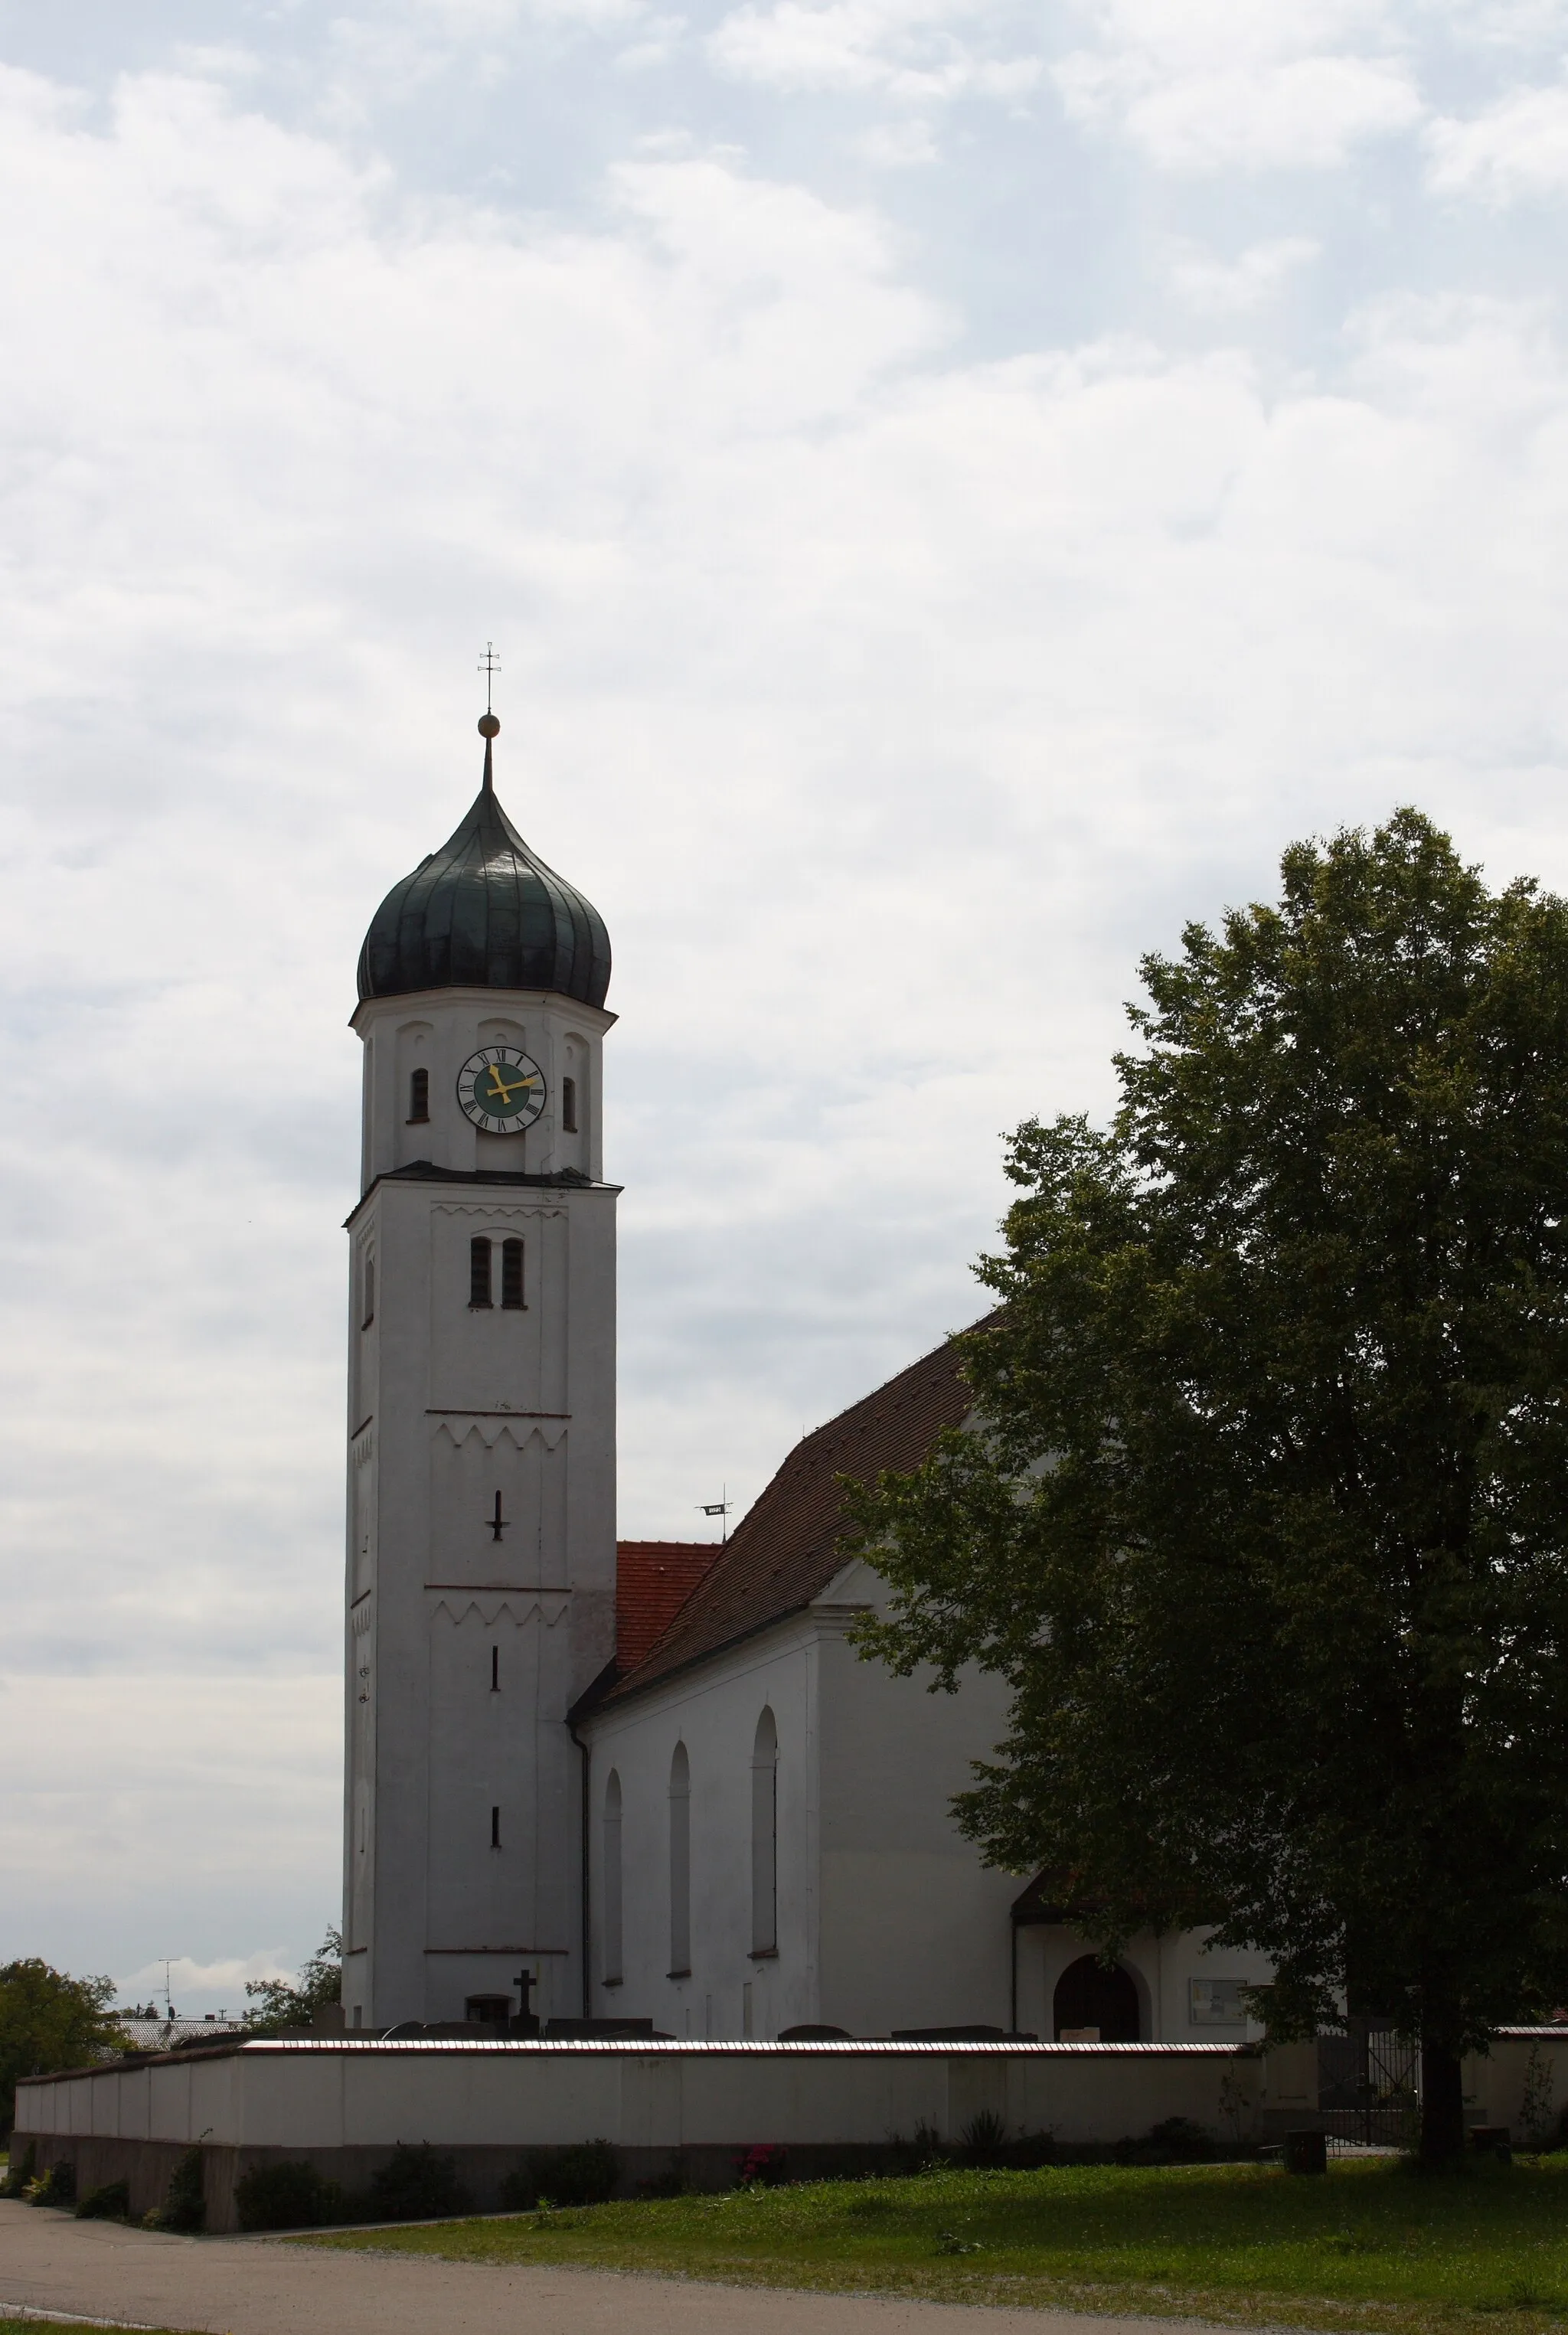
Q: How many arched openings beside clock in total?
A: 2